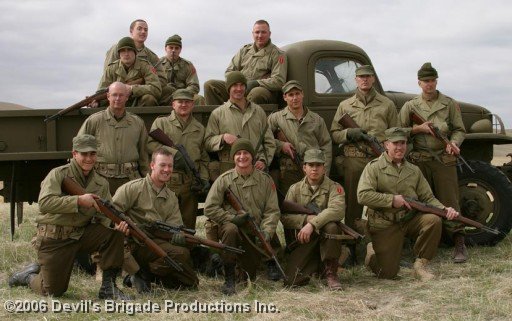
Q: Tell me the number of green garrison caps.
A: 6